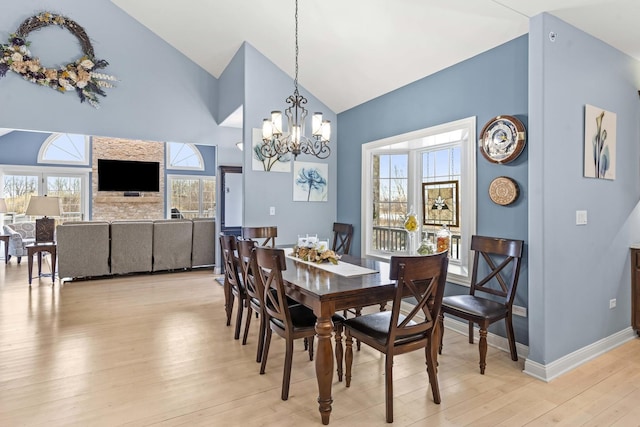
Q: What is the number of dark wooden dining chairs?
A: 7